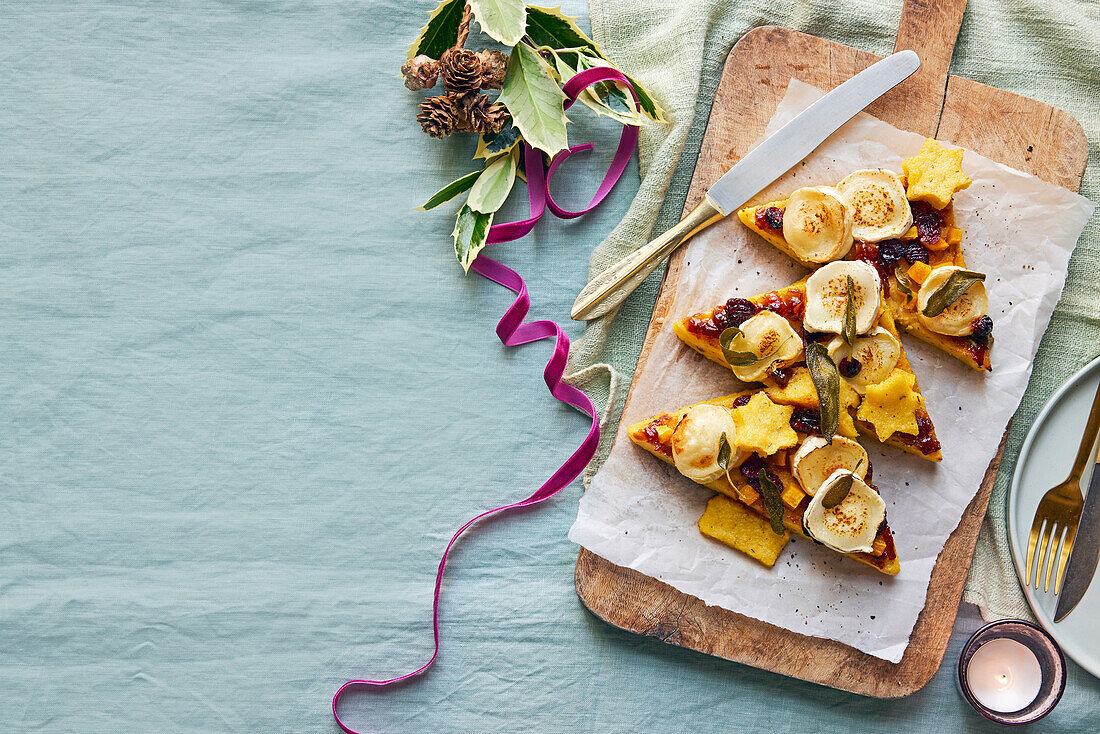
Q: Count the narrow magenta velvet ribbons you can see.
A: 1